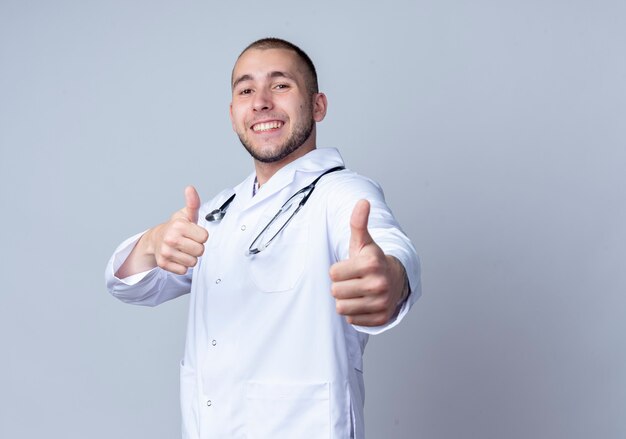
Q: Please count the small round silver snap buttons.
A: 4